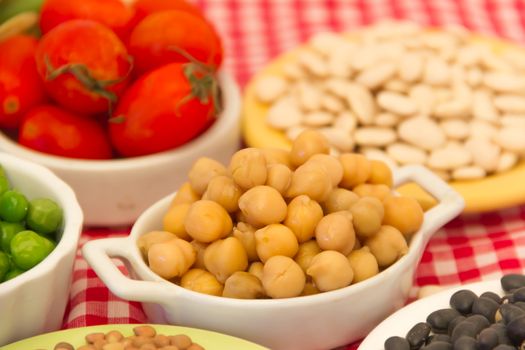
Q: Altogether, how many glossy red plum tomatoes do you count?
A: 7